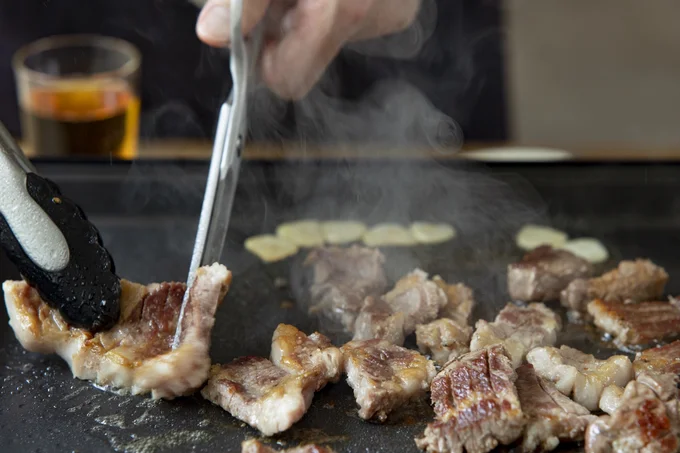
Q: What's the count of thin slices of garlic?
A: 7